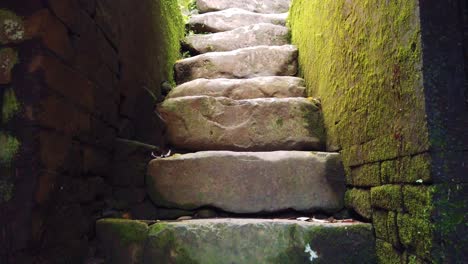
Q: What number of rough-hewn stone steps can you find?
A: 8